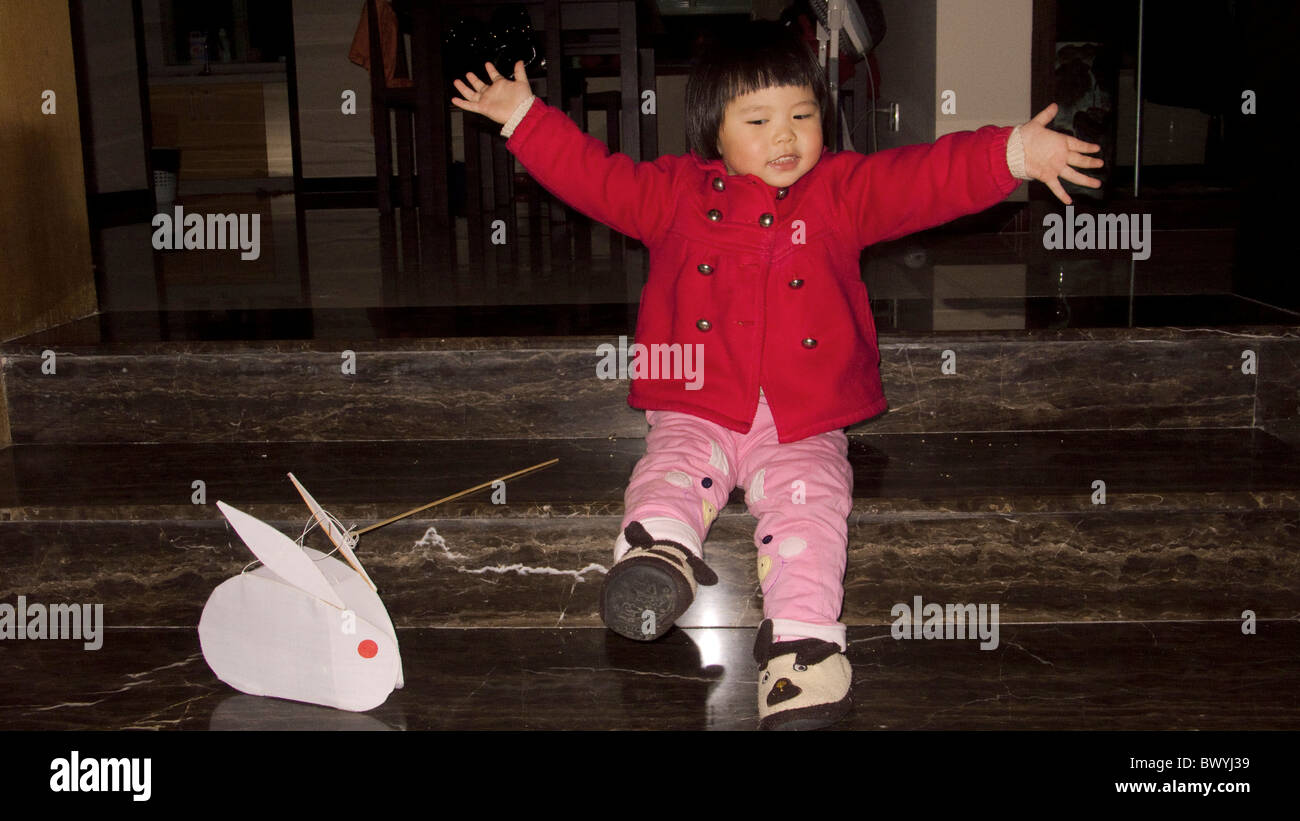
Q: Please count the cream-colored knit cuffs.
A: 2